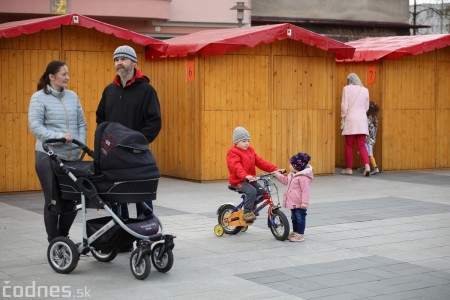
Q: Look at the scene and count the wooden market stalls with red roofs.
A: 3